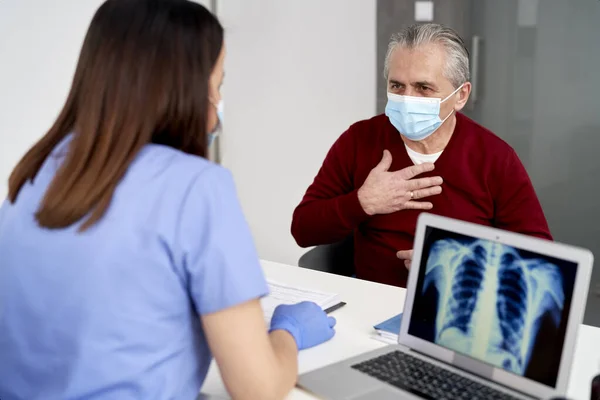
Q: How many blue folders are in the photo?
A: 1